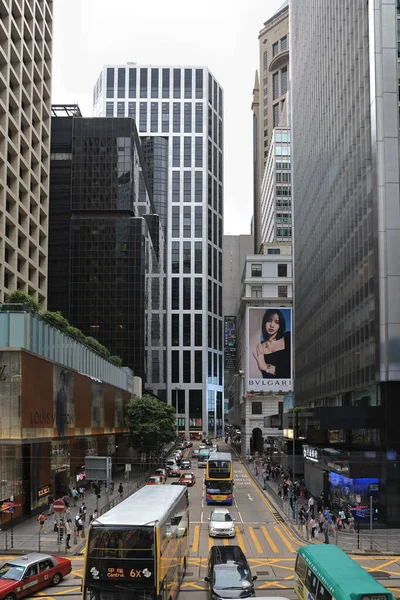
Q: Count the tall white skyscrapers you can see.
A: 1